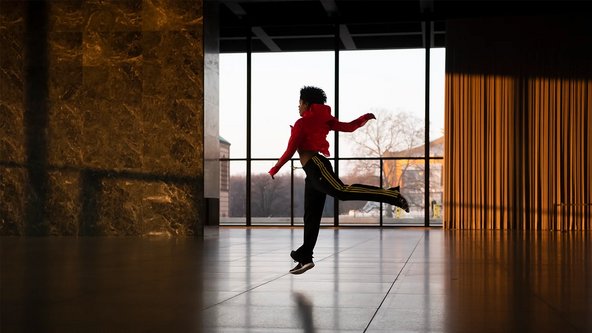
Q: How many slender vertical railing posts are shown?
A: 2